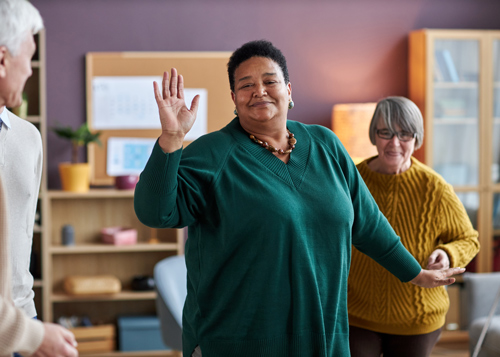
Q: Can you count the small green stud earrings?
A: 2